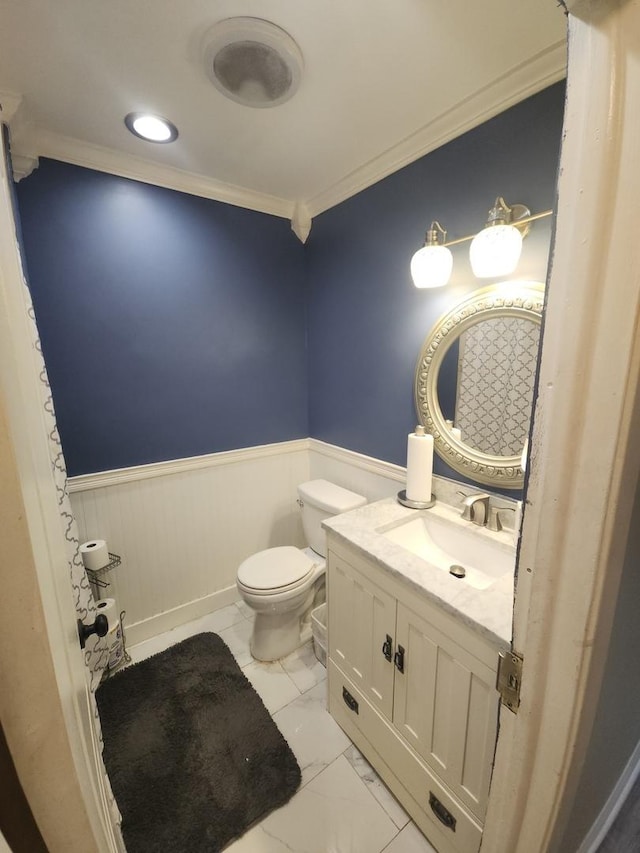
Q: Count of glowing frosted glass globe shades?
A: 2